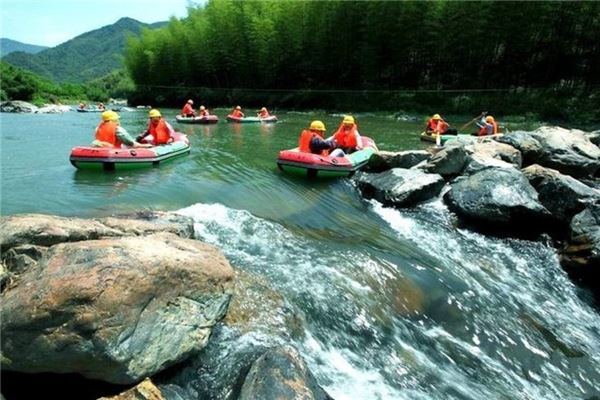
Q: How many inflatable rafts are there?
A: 6